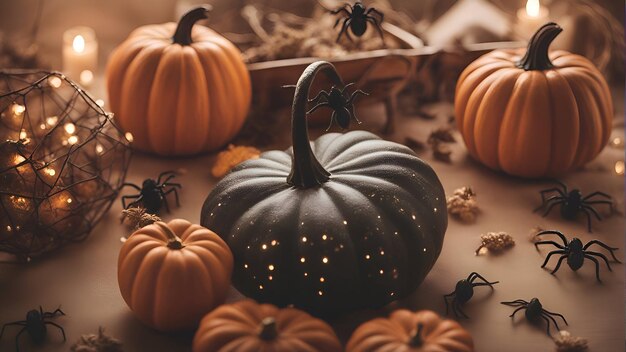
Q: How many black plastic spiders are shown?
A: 8